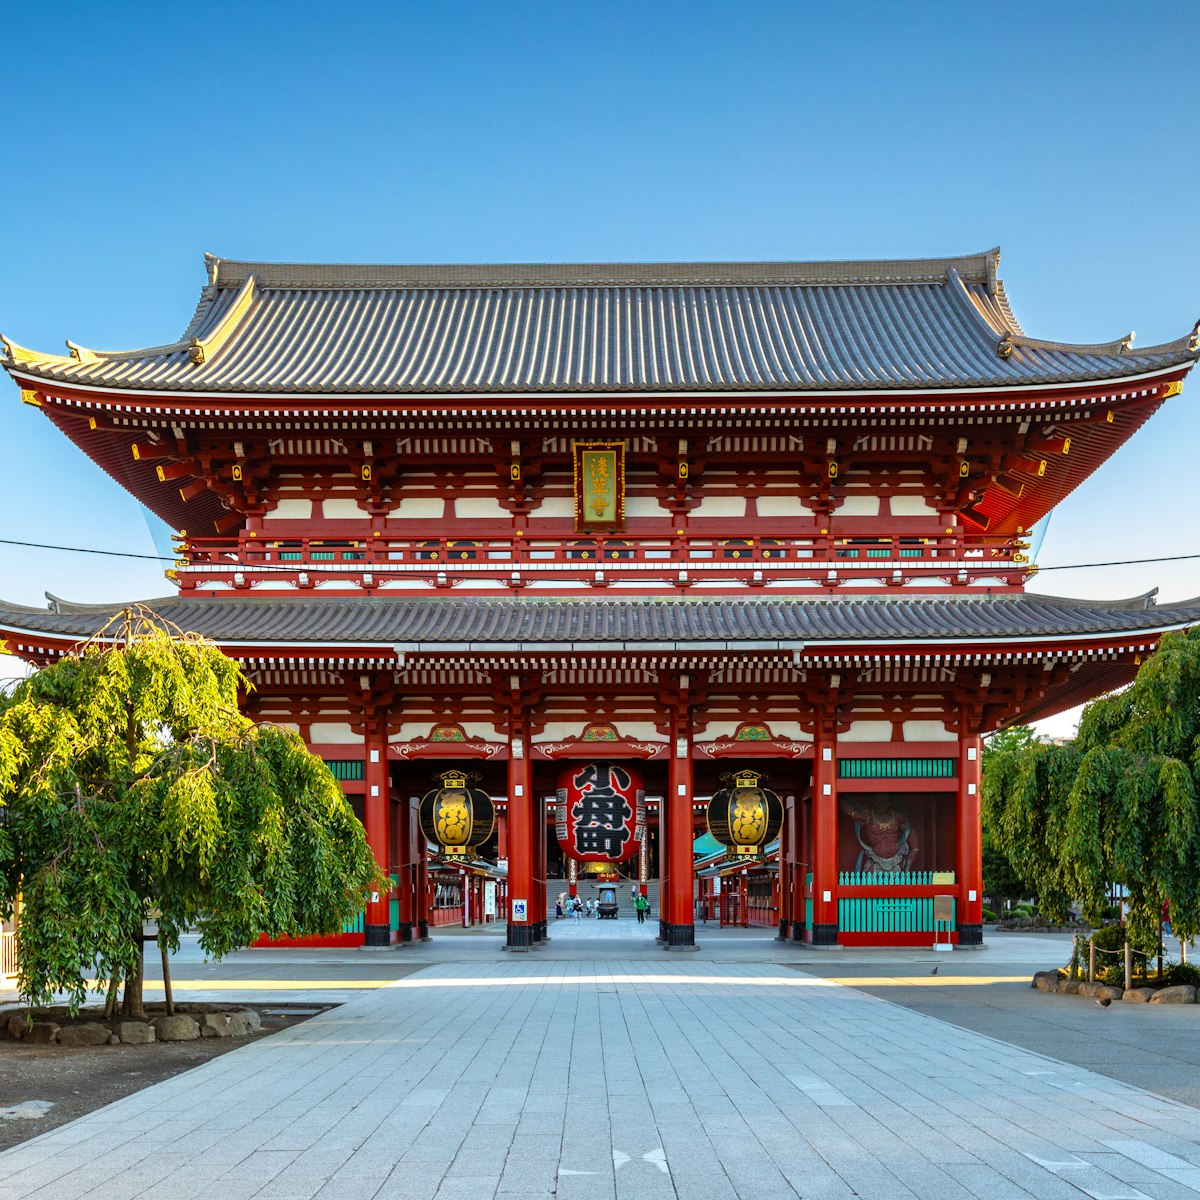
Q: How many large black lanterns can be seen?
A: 2